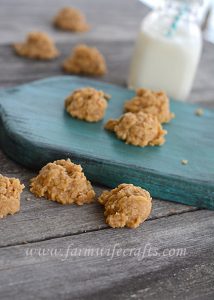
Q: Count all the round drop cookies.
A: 9